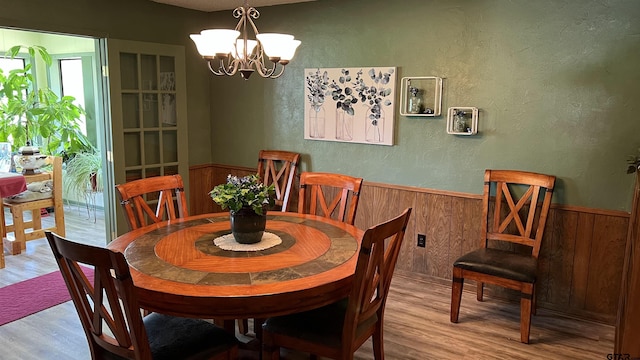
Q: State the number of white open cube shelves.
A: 2